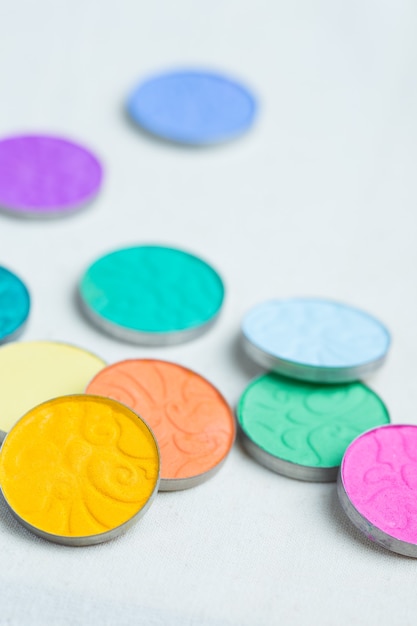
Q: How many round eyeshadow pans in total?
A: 10